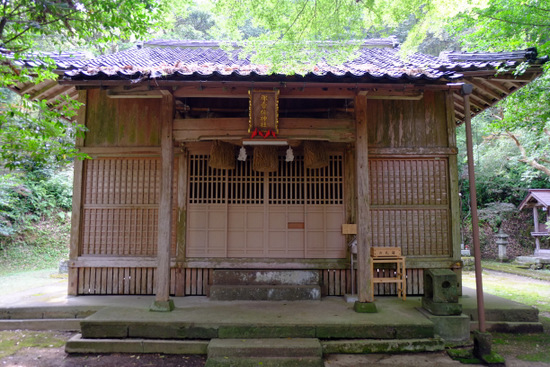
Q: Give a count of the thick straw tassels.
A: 3